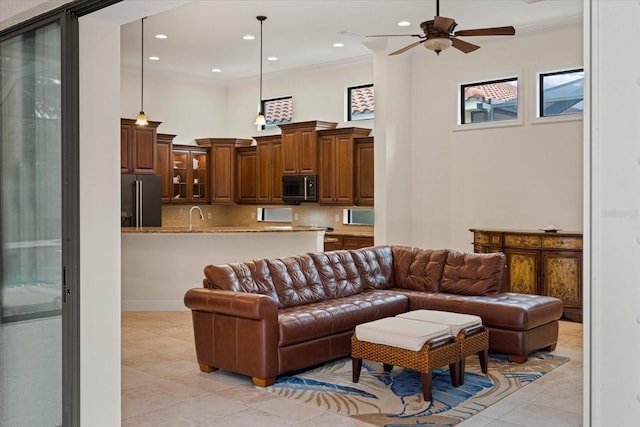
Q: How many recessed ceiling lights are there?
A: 7